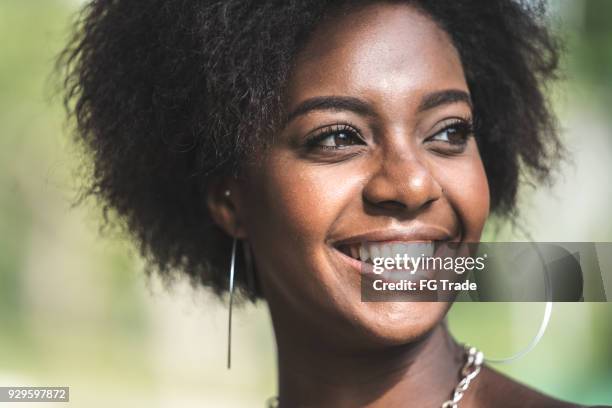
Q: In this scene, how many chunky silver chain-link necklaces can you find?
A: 1